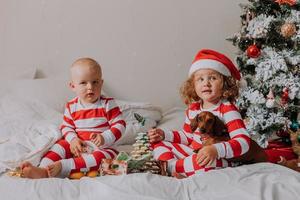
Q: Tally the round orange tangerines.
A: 2